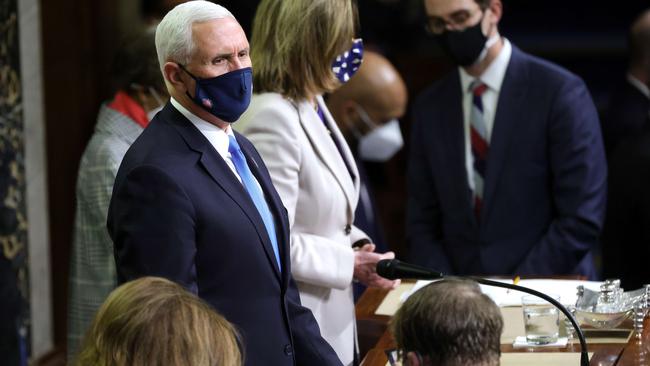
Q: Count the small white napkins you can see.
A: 1